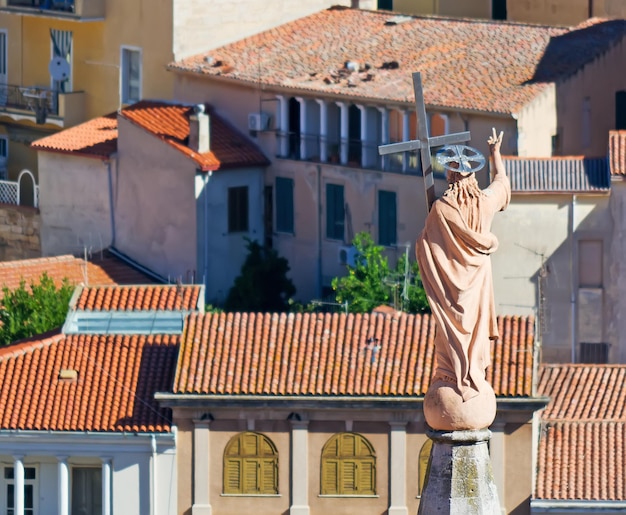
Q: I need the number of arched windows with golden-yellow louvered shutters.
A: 3